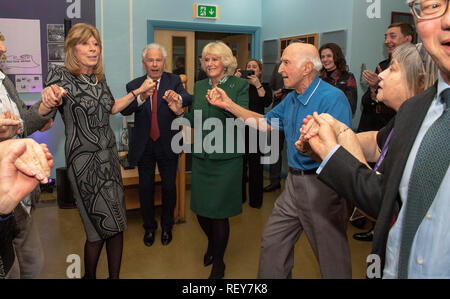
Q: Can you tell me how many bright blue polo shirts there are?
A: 1